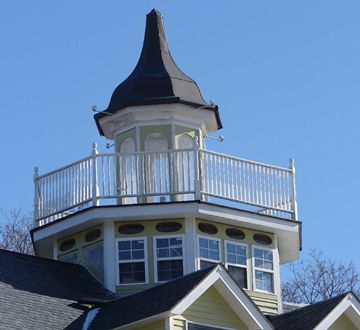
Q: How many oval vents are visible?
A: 7